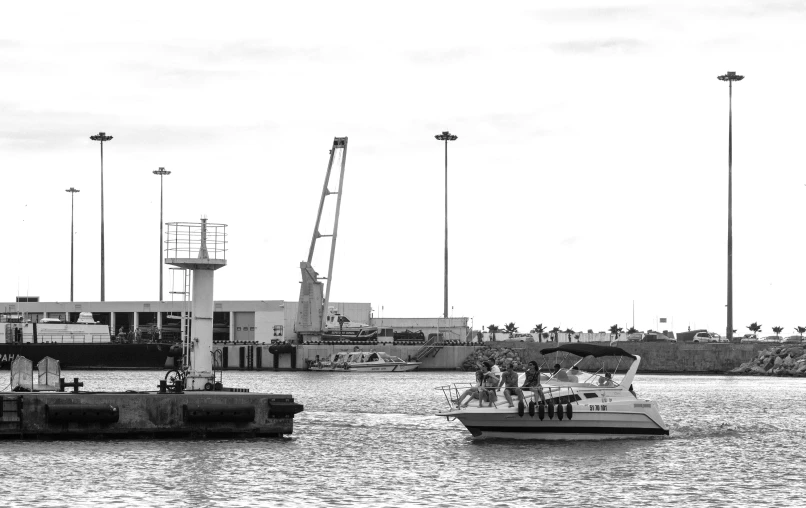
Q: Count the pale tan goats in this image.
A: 0